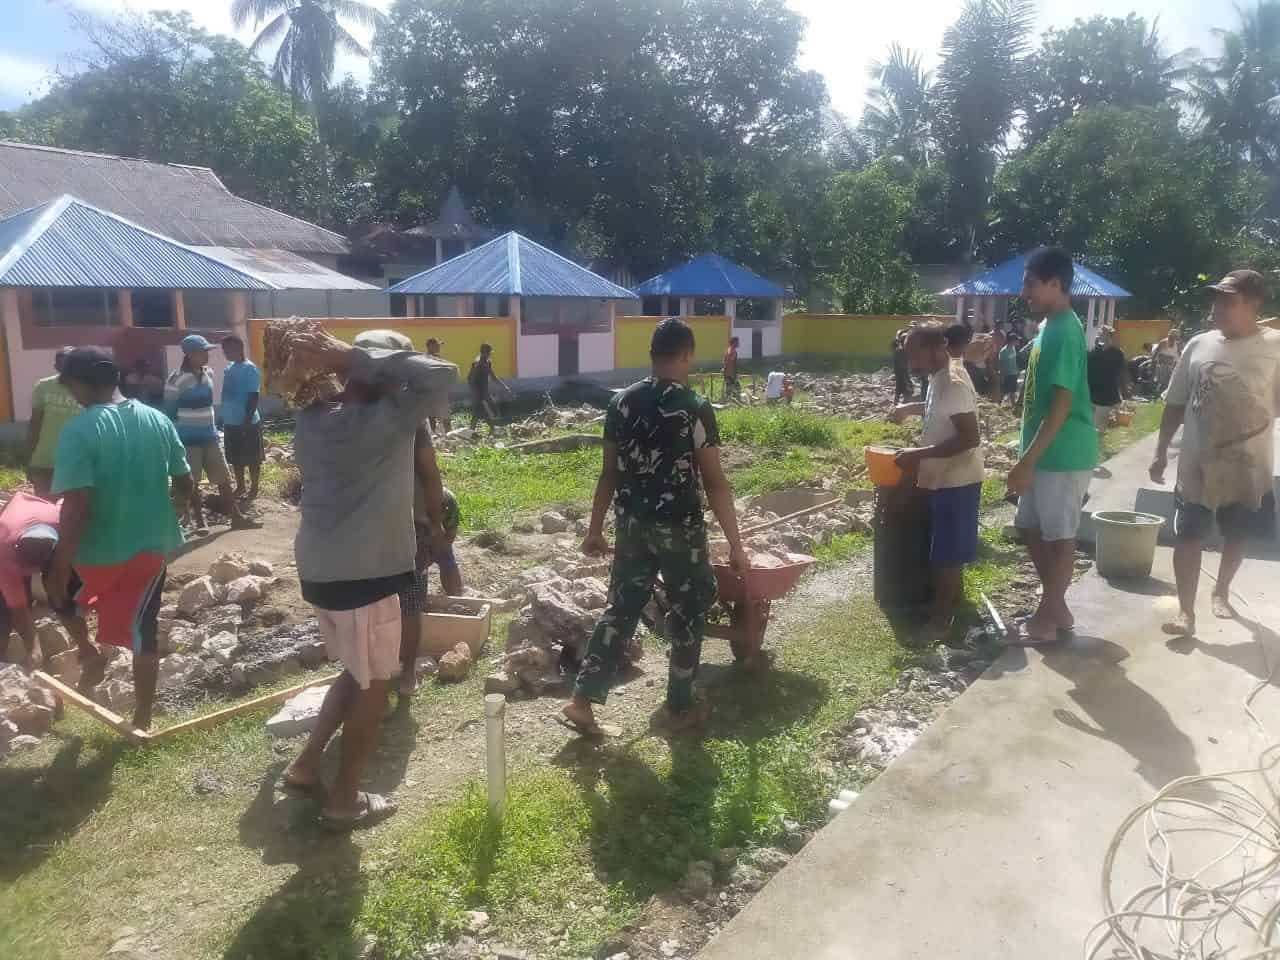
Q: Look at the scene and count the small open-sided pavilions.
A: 4